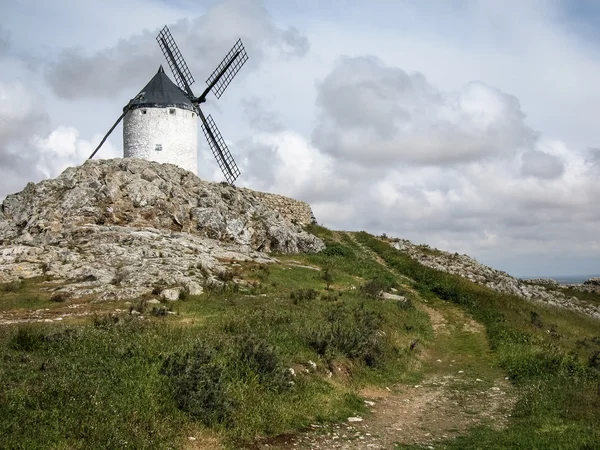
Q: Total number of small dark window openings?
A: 3